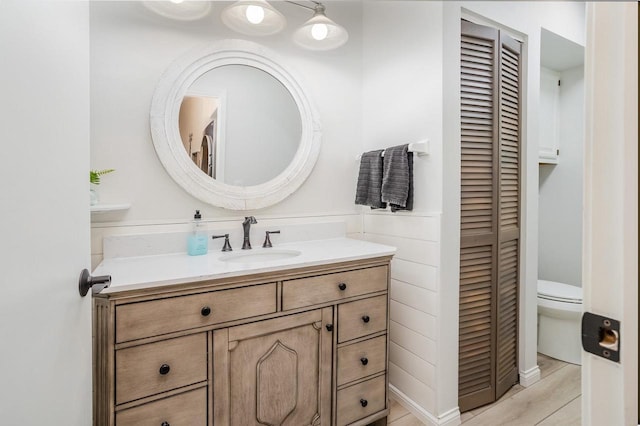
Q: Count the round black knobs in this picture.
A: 8